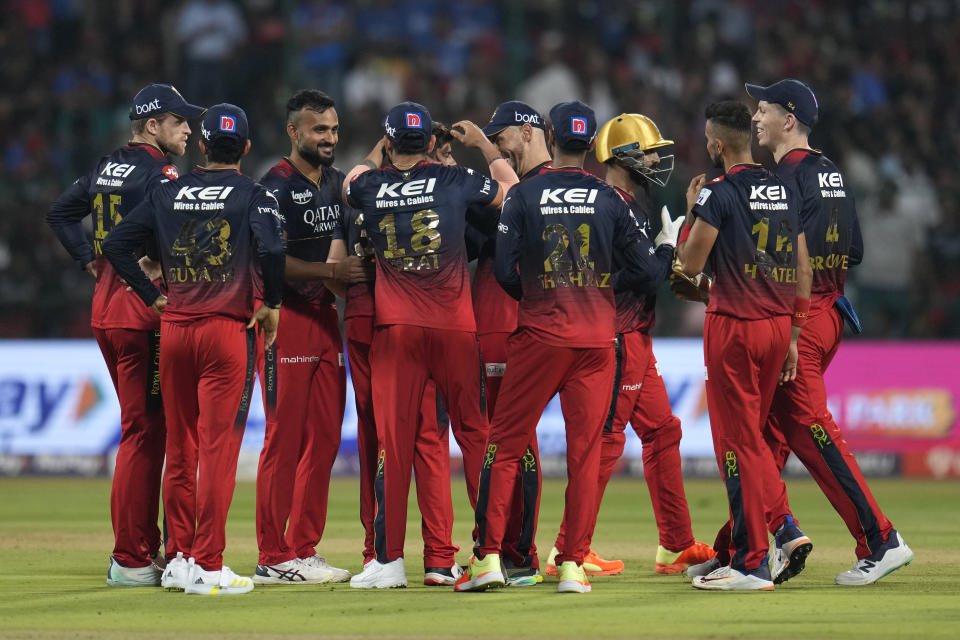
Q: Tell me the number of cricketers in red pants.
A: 10